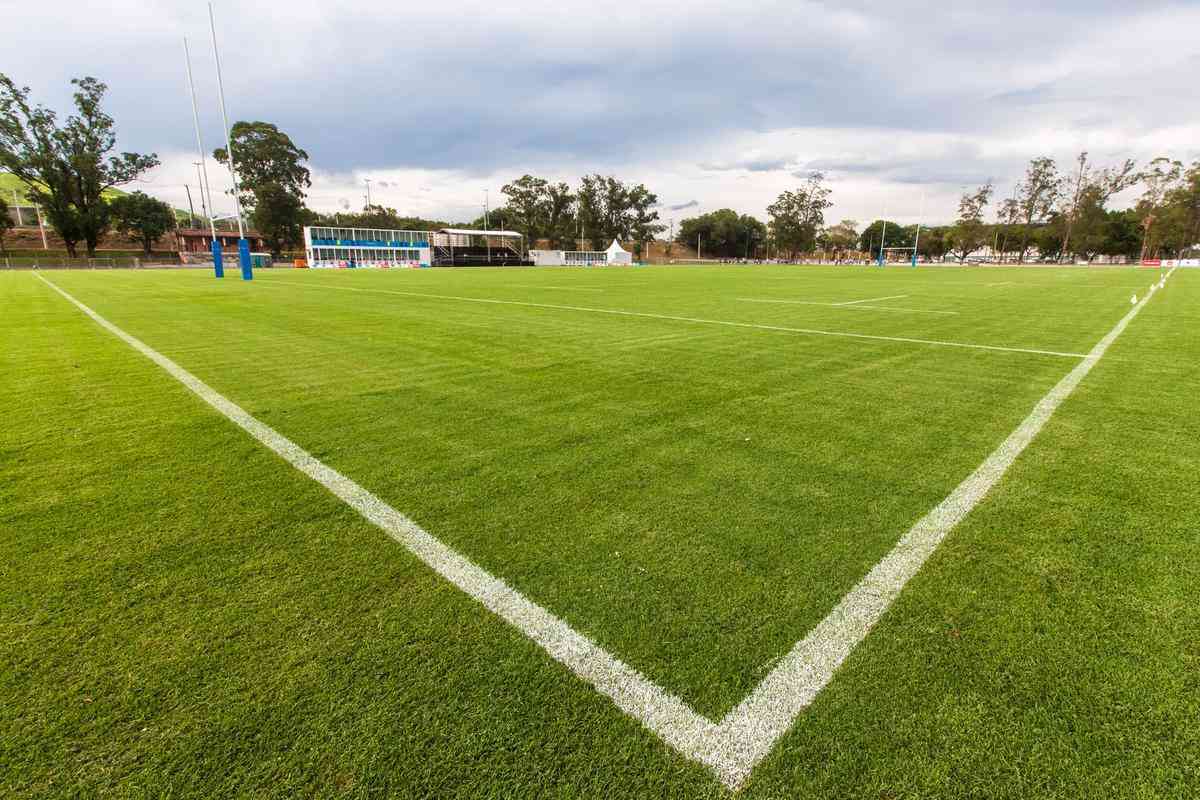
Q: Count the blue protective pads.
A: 4